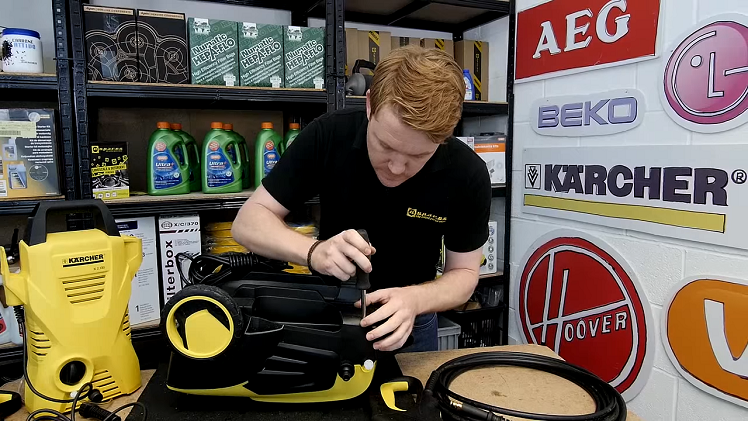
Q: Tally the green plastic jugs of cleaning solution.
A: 6